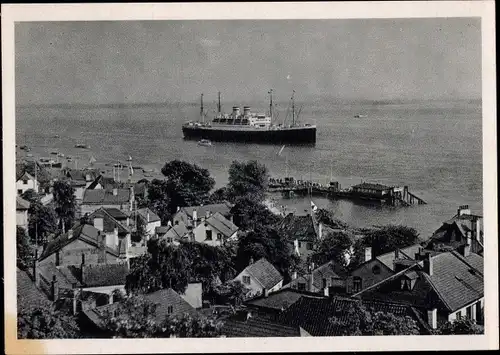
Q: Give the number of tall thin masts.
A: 4